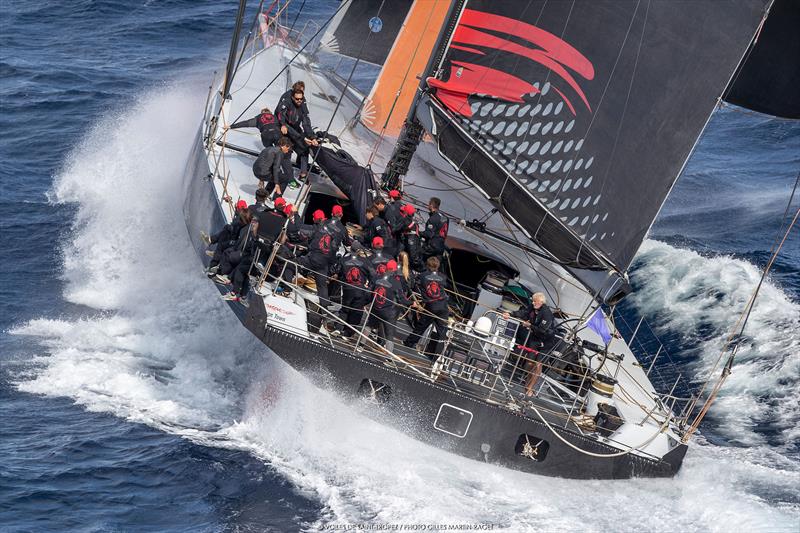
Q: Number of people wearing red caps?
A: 9